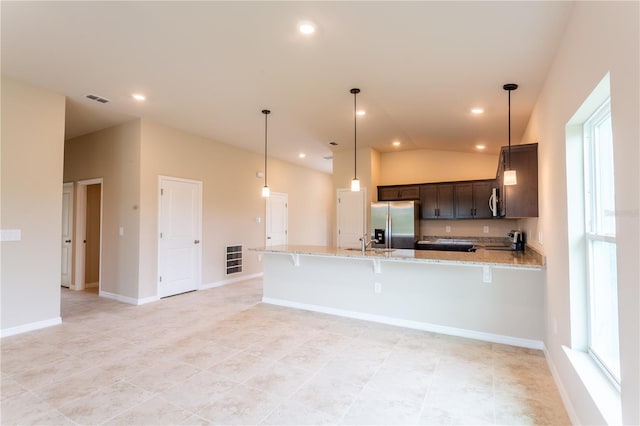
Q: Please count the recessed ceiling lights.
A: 7